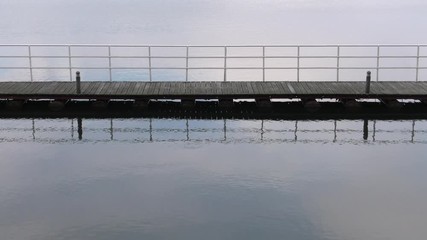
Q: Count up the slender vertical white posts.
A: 11